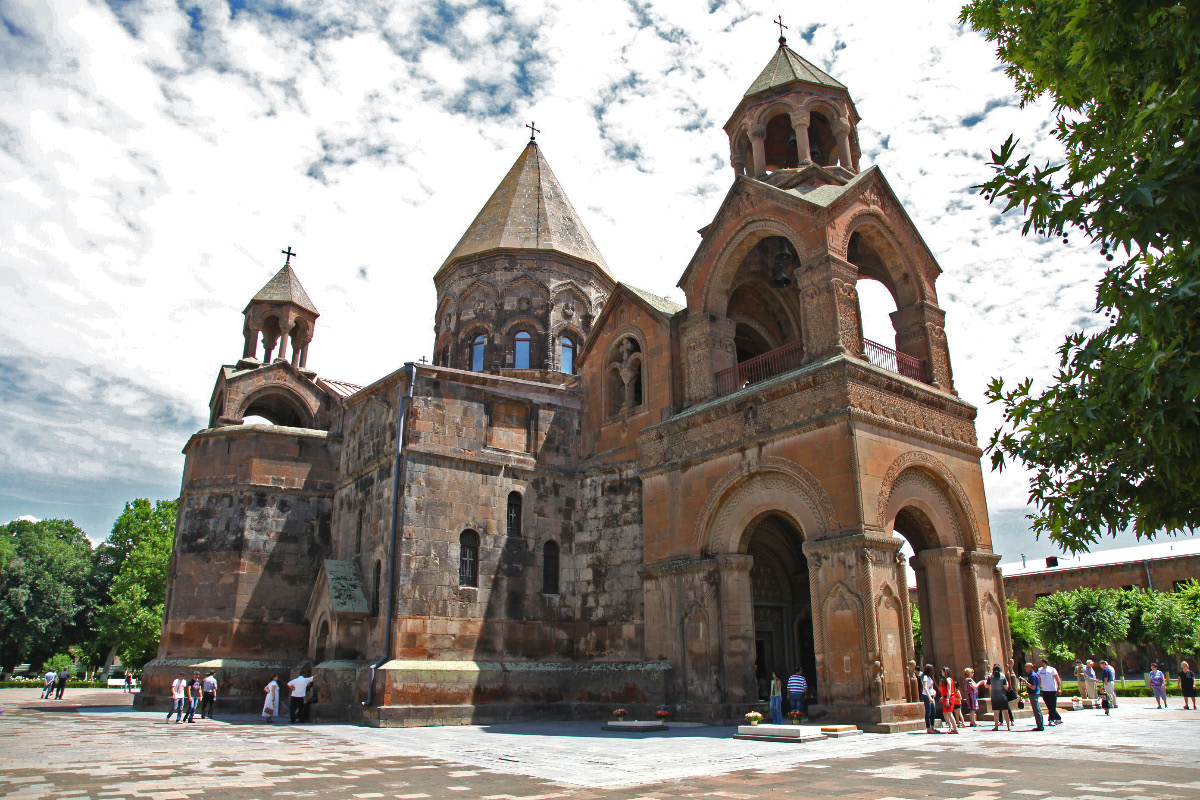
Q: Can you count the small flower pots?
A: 4